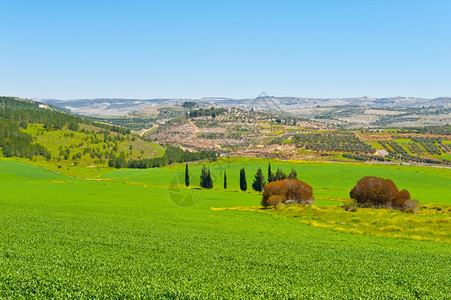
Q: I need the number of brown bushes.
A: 2